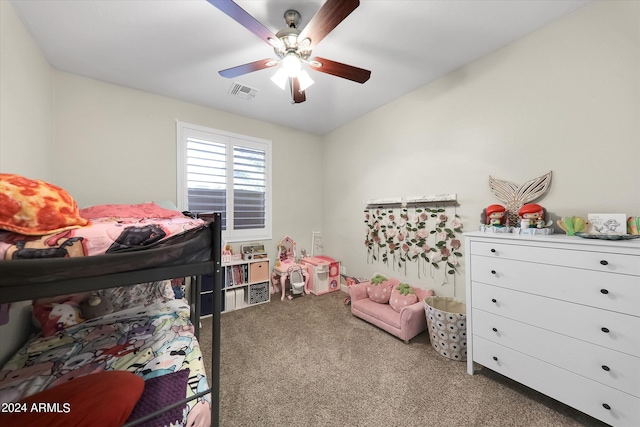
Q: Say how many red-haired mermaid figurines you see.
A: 2